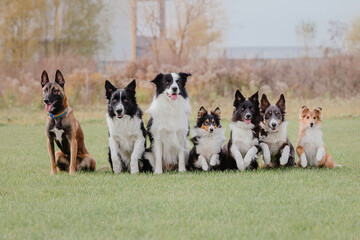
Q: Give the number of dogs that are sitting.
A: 7